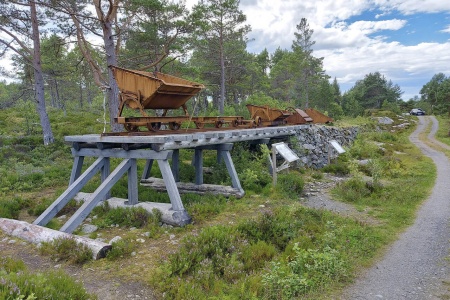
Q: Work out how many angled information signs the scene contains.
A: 2